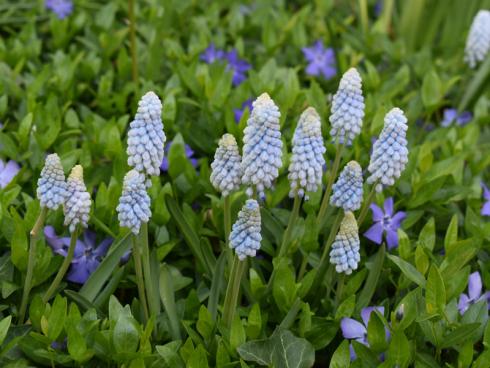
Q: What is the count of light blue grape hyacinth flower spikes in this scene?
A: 13